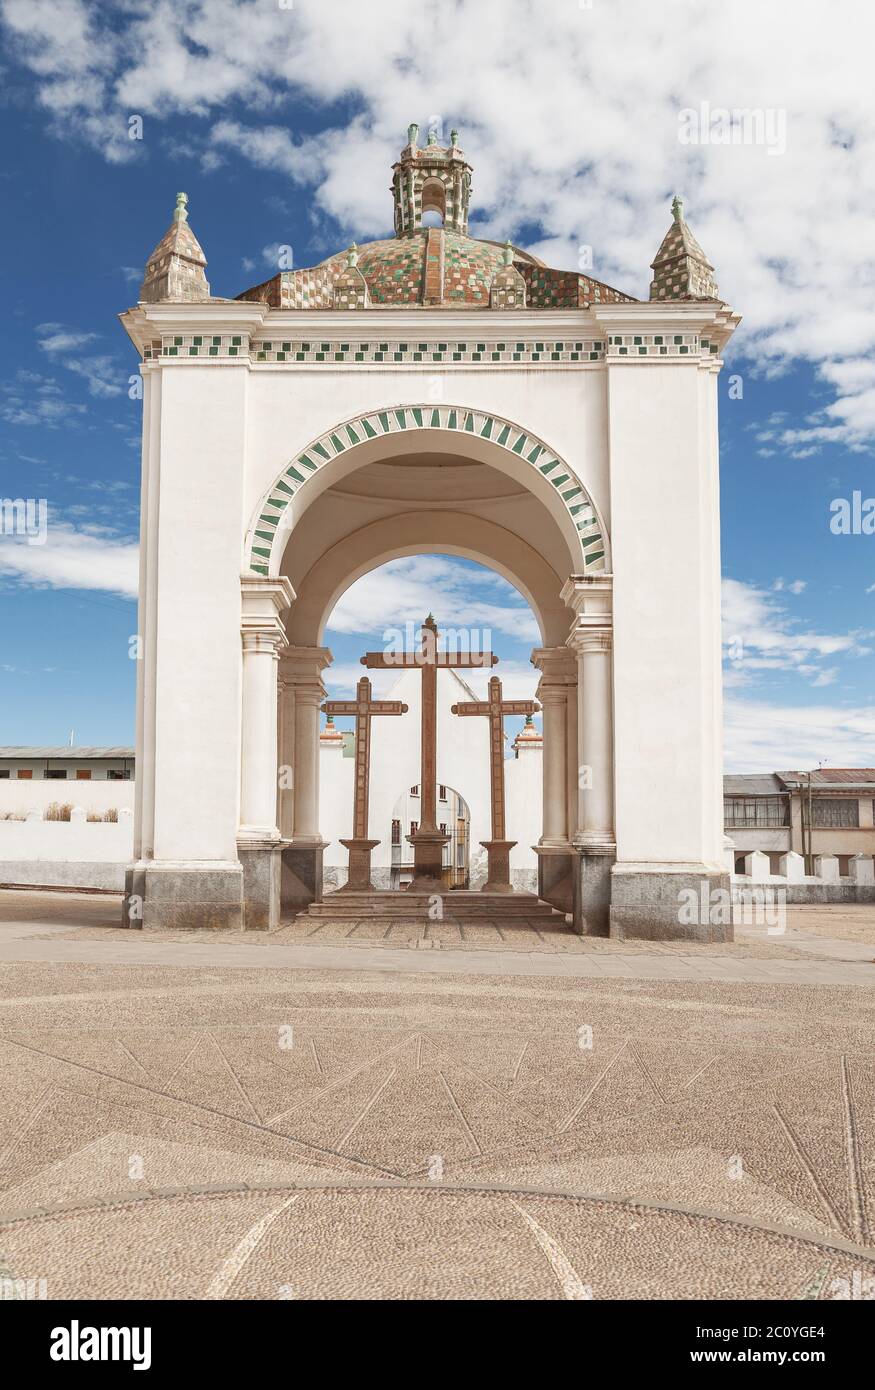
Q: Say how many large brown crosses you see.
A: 3